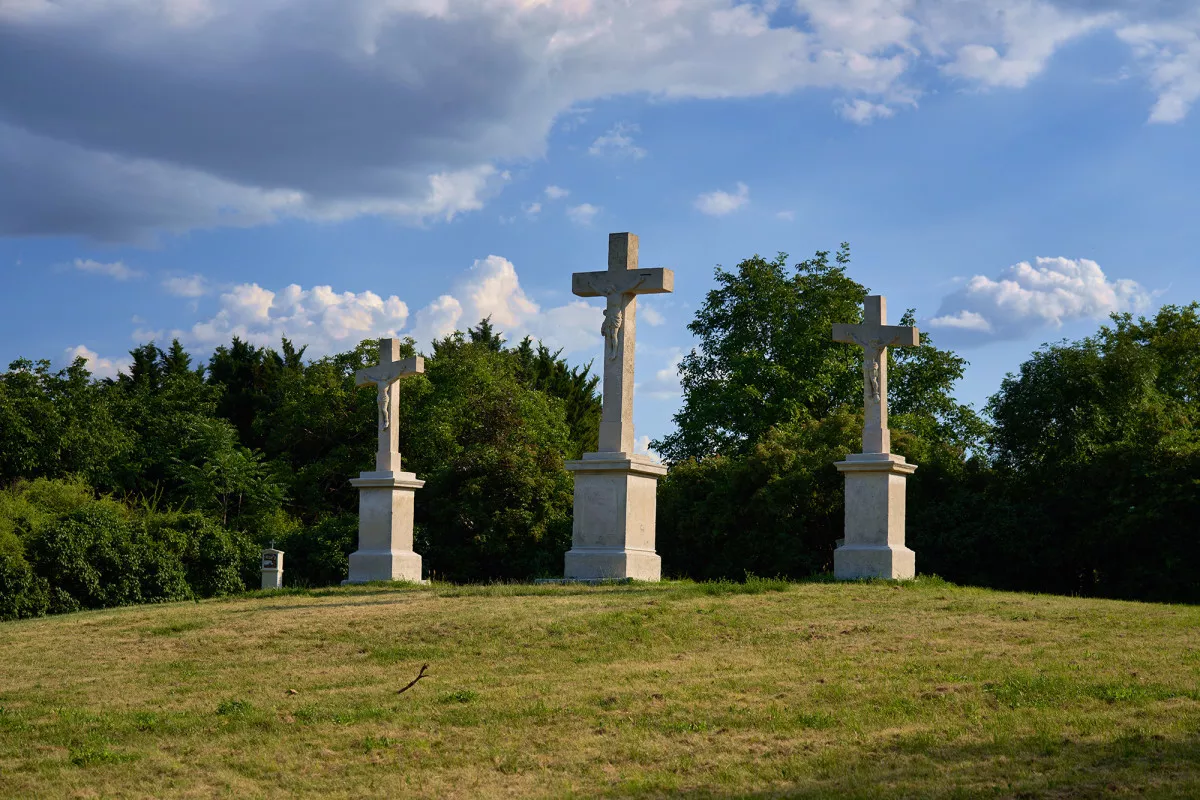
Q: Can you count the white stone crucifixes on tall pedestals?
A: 3